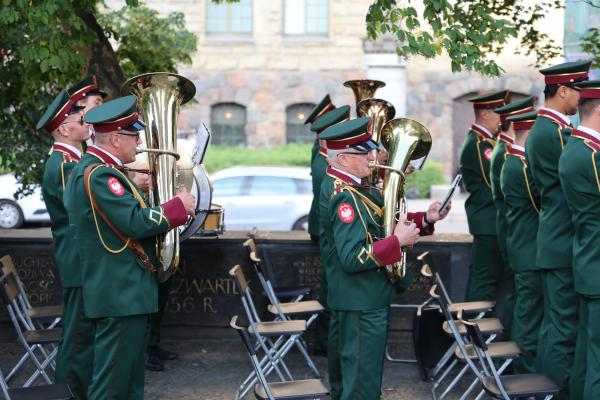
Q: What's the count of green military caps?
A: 11